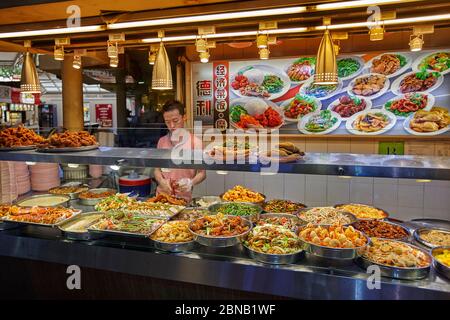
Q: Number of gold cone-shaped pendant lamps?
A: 3